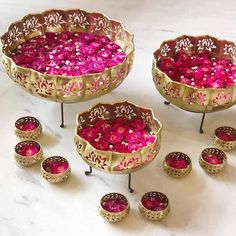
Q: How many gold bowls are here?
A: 11